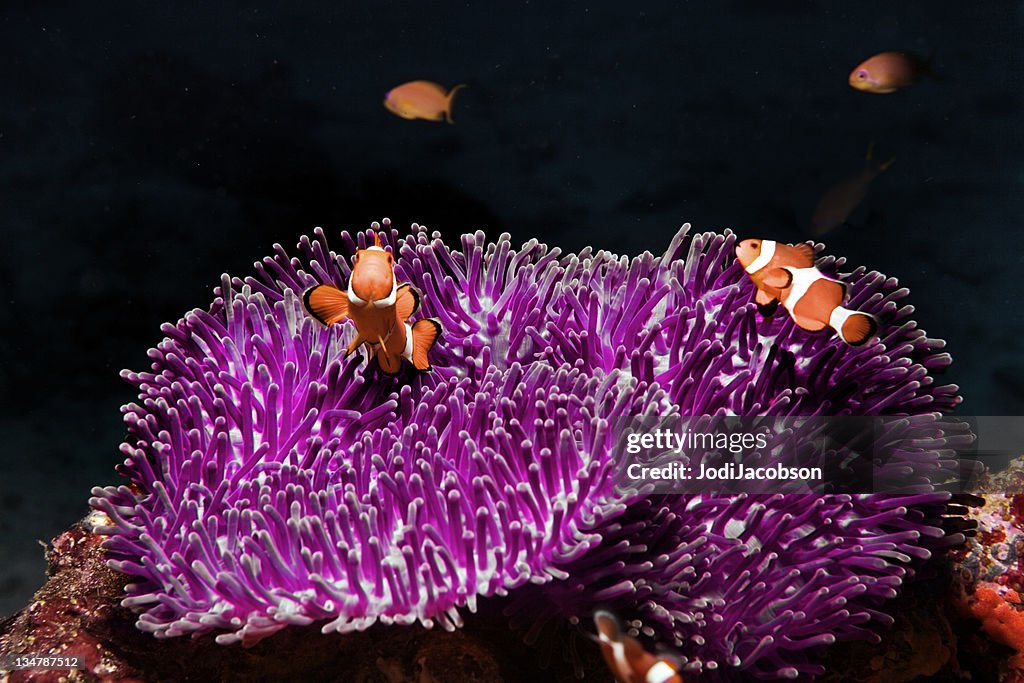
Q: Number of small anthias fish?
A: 3